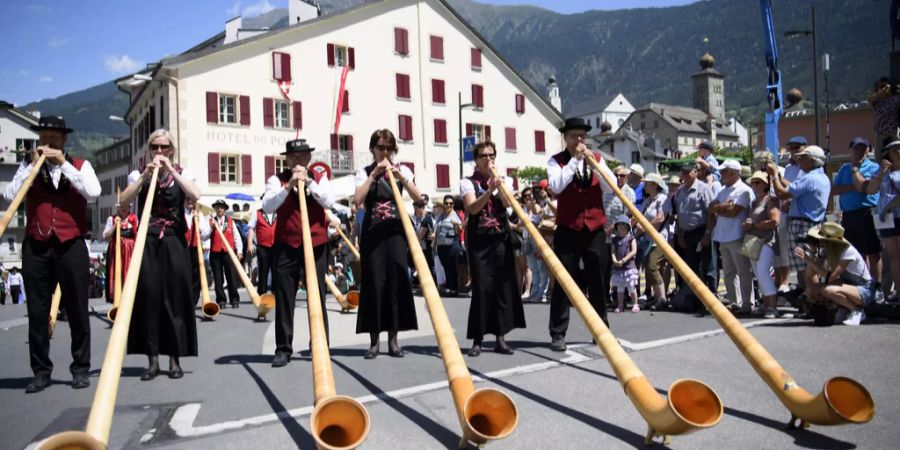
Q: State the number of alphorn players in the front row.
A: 6